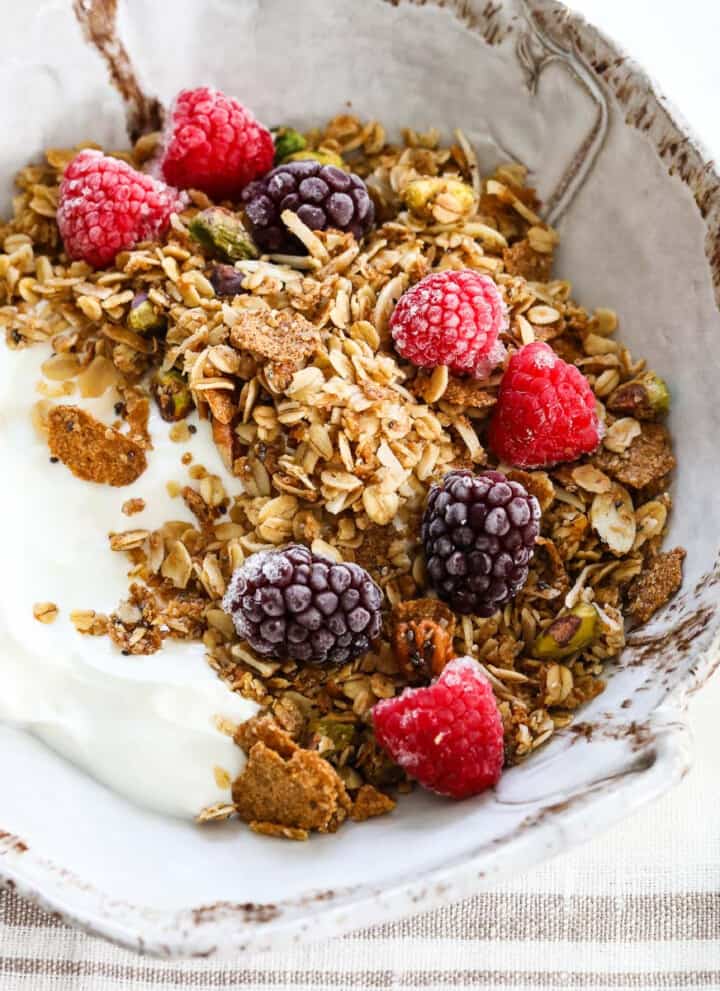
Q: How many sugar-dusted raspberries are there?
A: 5